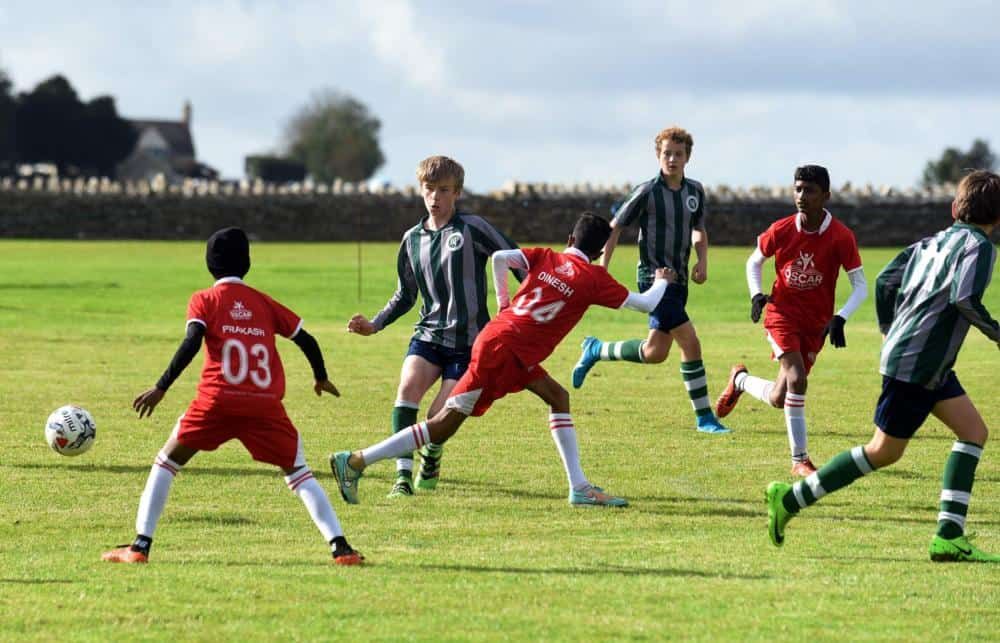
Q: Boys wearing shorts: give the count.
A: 6